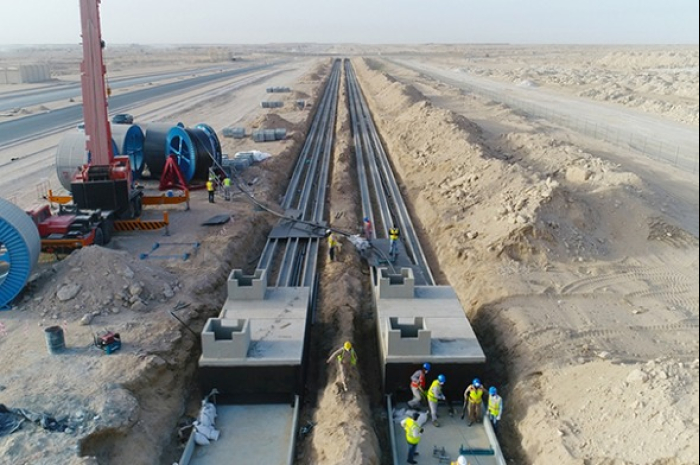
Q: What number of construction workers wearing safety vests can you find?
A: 12